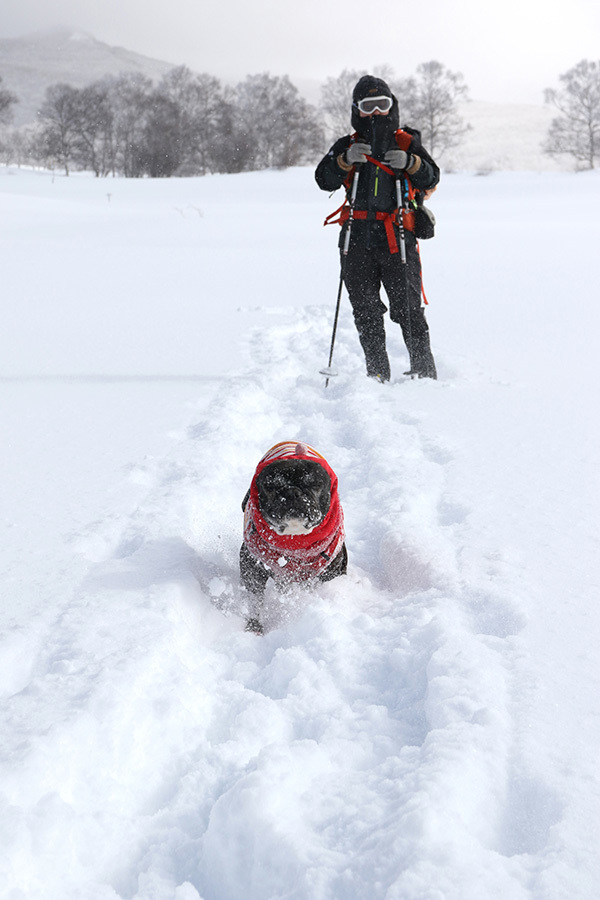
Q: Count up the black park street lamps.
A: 0